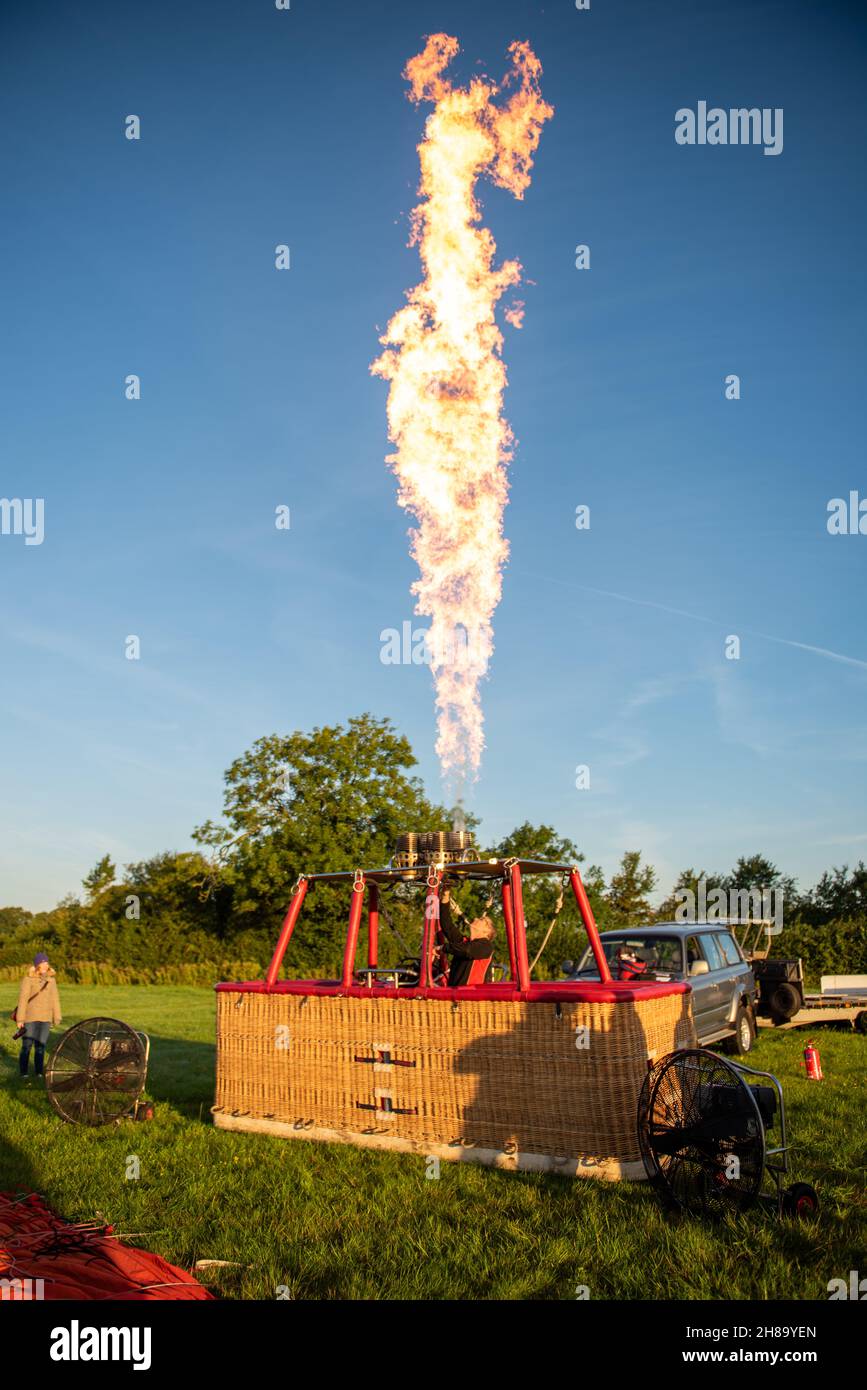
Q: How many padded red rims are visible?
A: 1